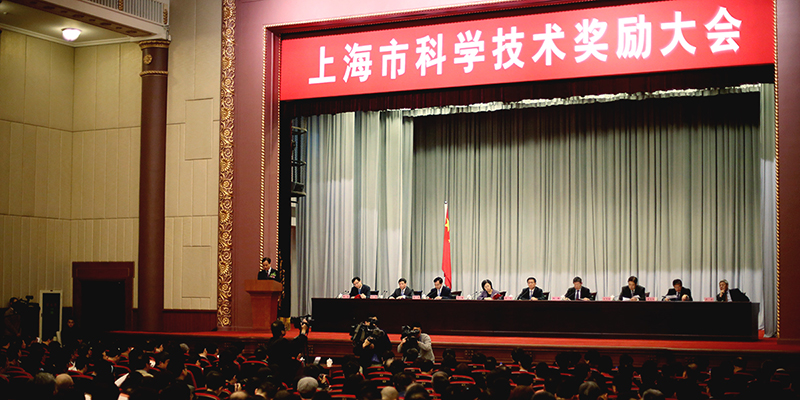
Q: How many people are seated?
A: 9